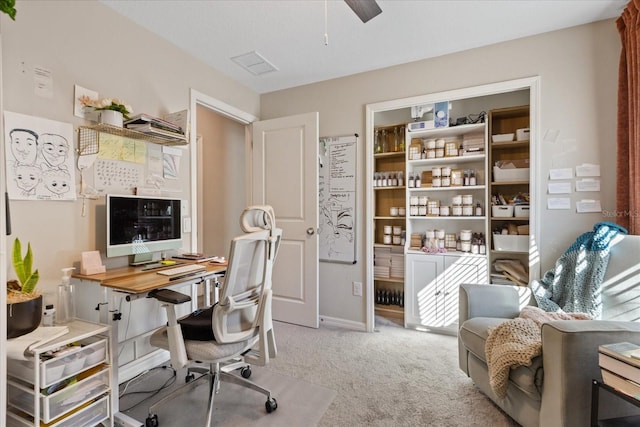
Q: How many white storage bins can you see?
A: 6